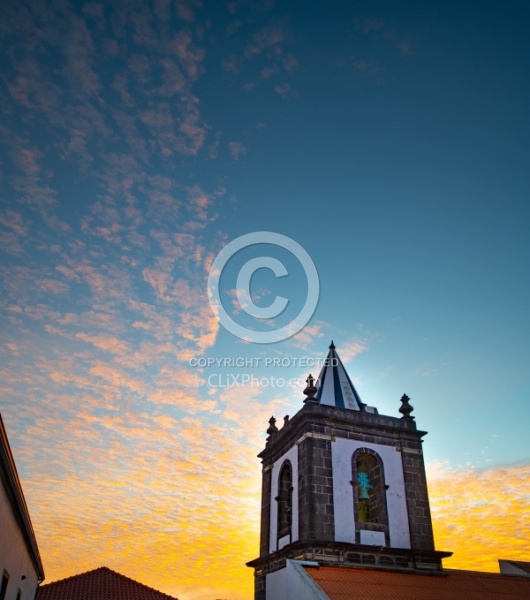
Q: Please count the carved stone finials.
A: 3